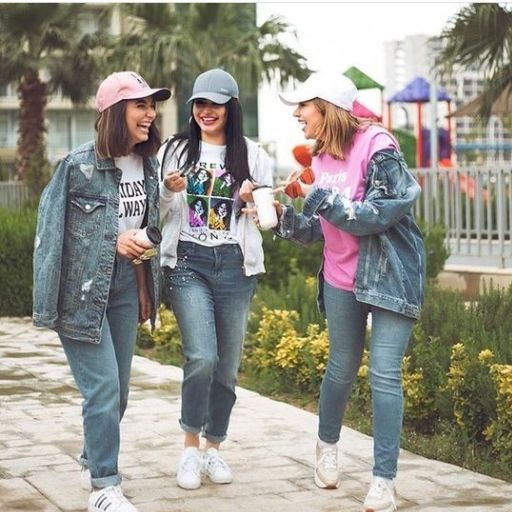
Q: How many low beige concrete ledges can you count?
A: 1